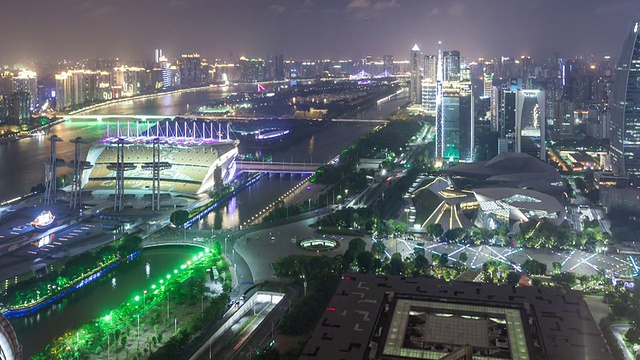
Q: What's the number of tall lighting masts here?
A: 4